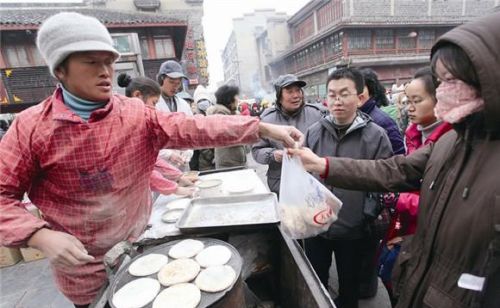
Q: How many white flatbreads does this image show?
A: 7